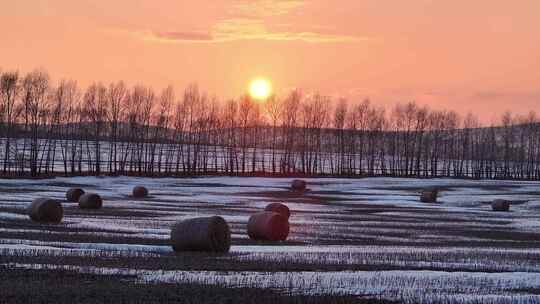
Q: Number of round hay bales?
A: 10